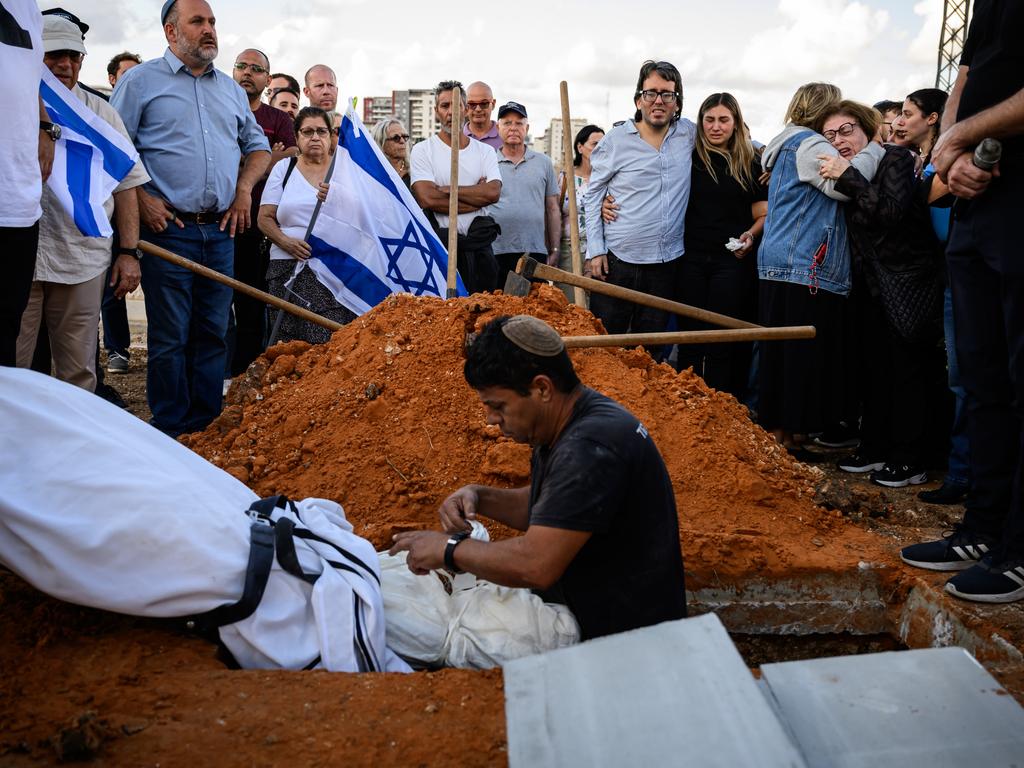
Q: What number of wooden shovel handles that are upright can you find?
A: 2